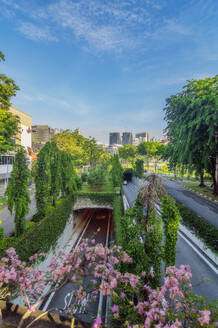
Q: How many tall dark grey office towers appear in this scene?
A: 3